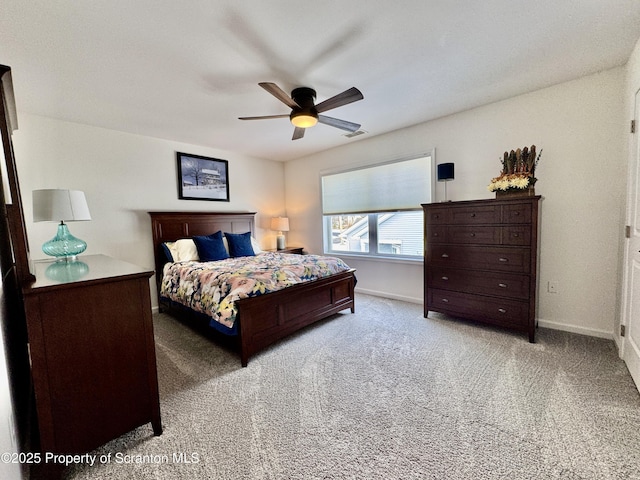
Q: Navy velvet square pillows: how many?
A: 2